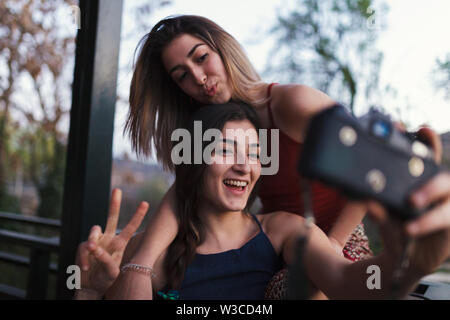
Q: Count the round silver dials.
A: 3